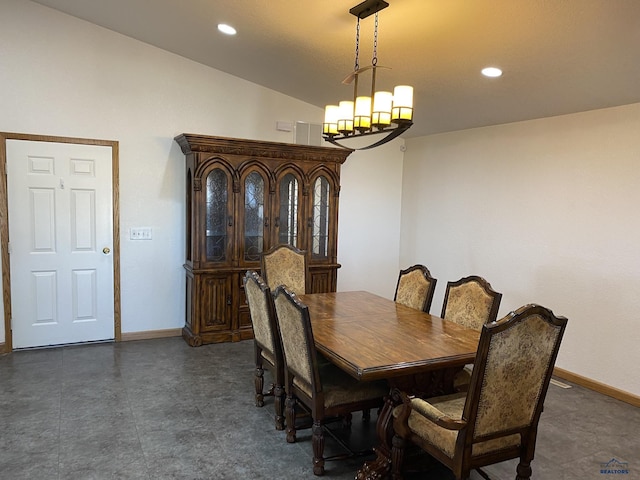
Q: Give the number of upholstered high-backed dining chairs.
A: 6